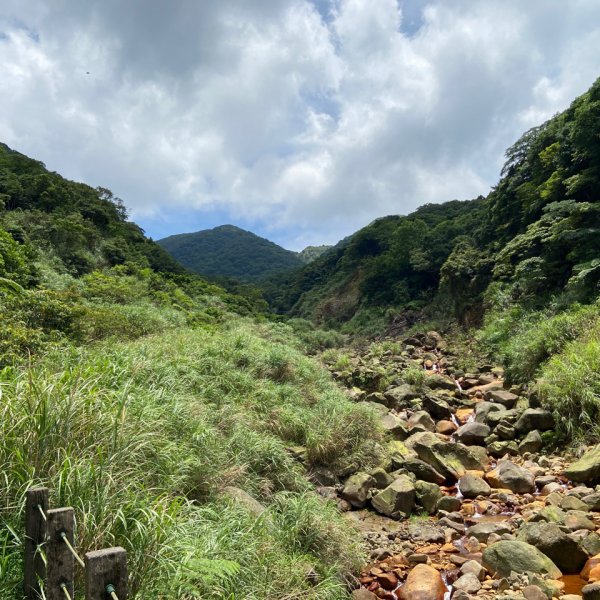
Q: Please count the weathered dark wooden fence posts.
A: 3